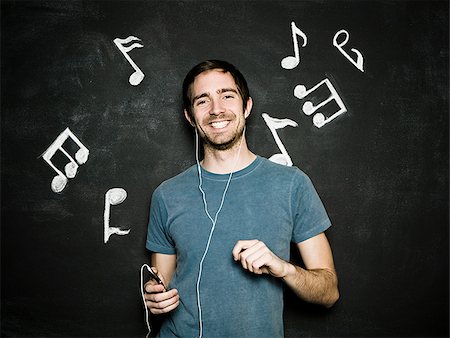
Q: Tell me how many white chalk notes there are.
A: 7